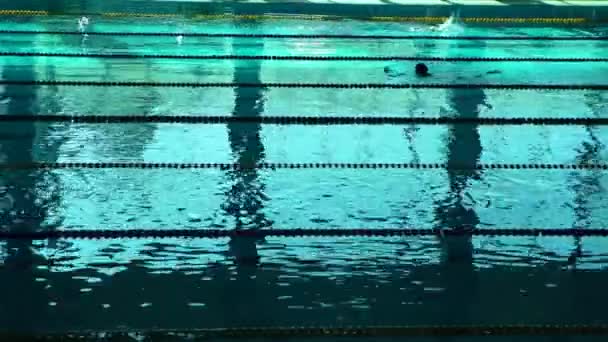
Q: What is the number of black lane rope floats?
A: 6